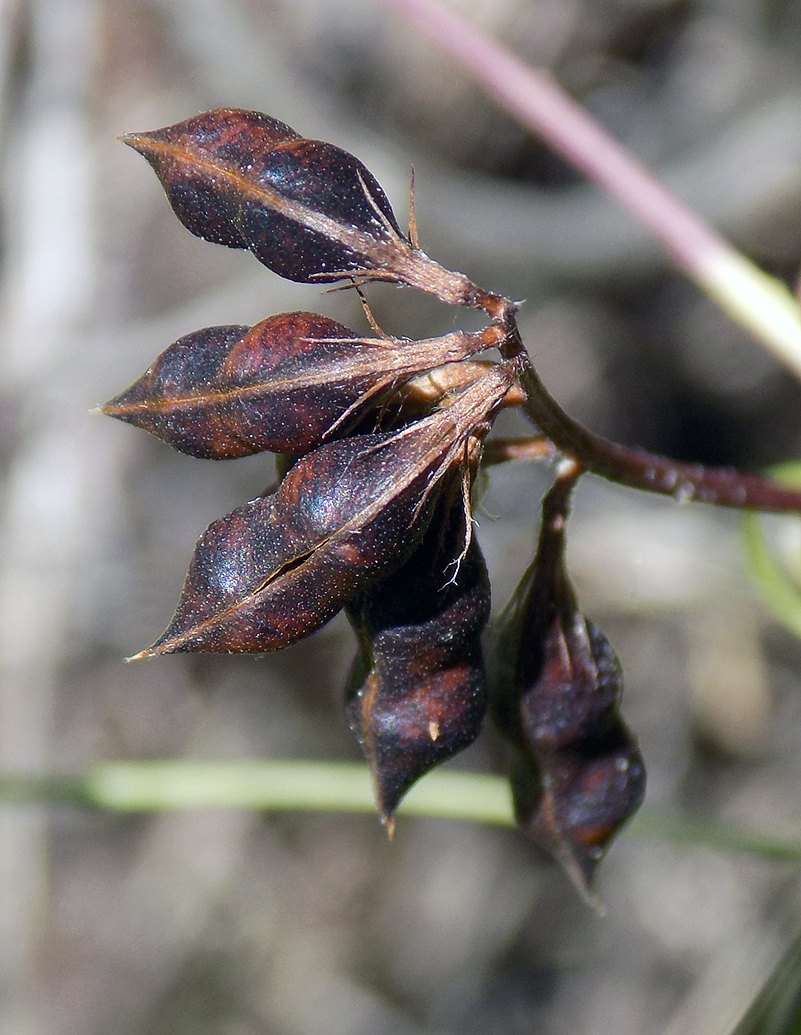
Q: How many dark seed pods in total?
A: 5